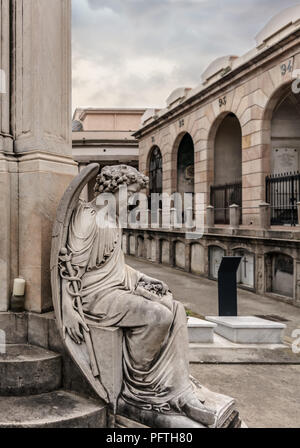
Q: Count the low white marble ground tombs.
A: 2